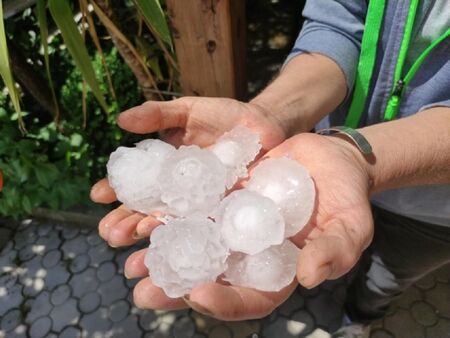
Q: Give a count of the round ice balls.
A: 7